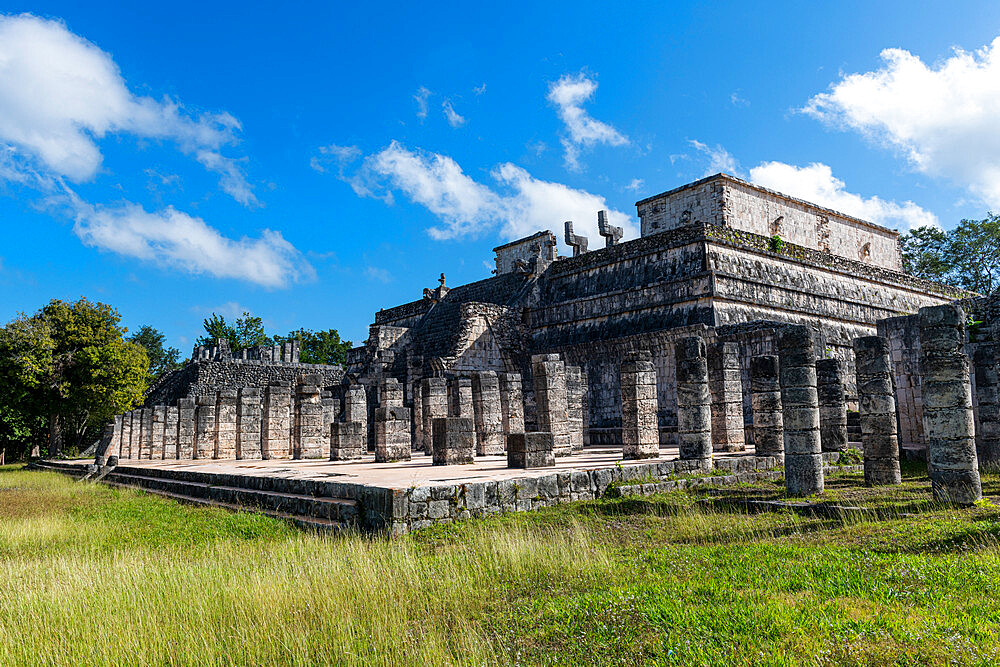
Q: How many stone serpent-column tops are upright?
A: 2